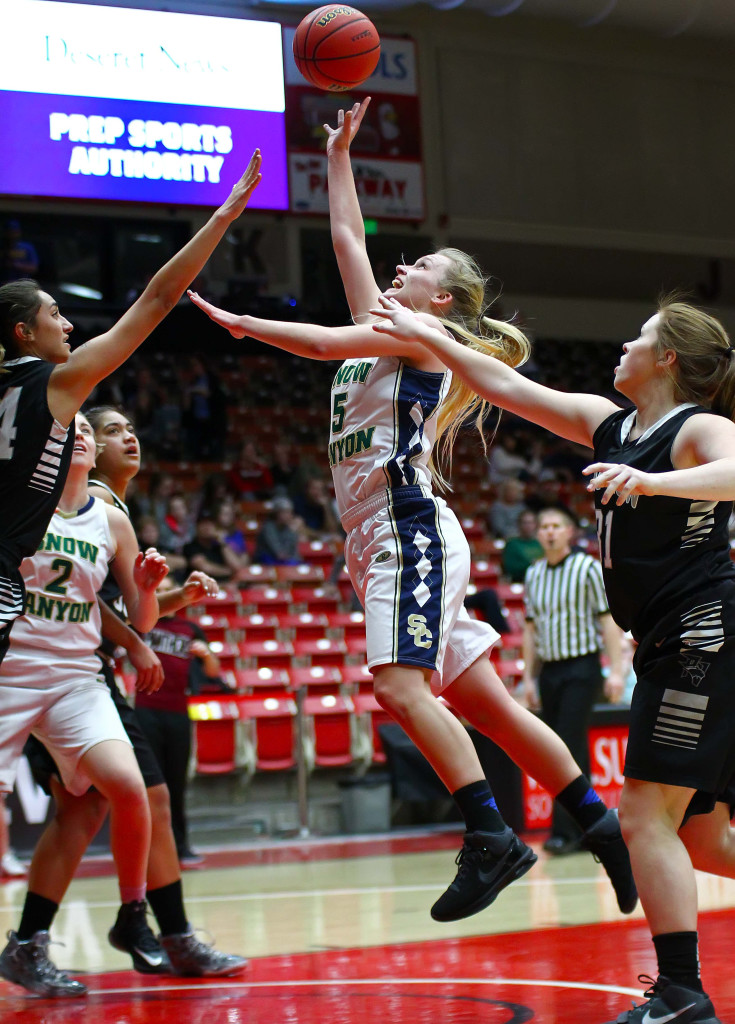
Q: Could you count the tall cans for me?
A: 1